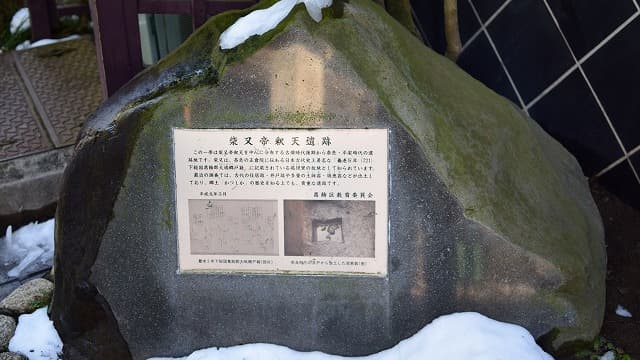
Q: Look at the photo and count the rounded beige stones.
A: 3